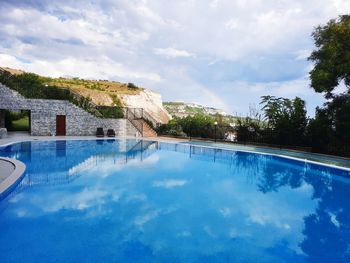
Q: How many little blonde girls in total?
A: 0